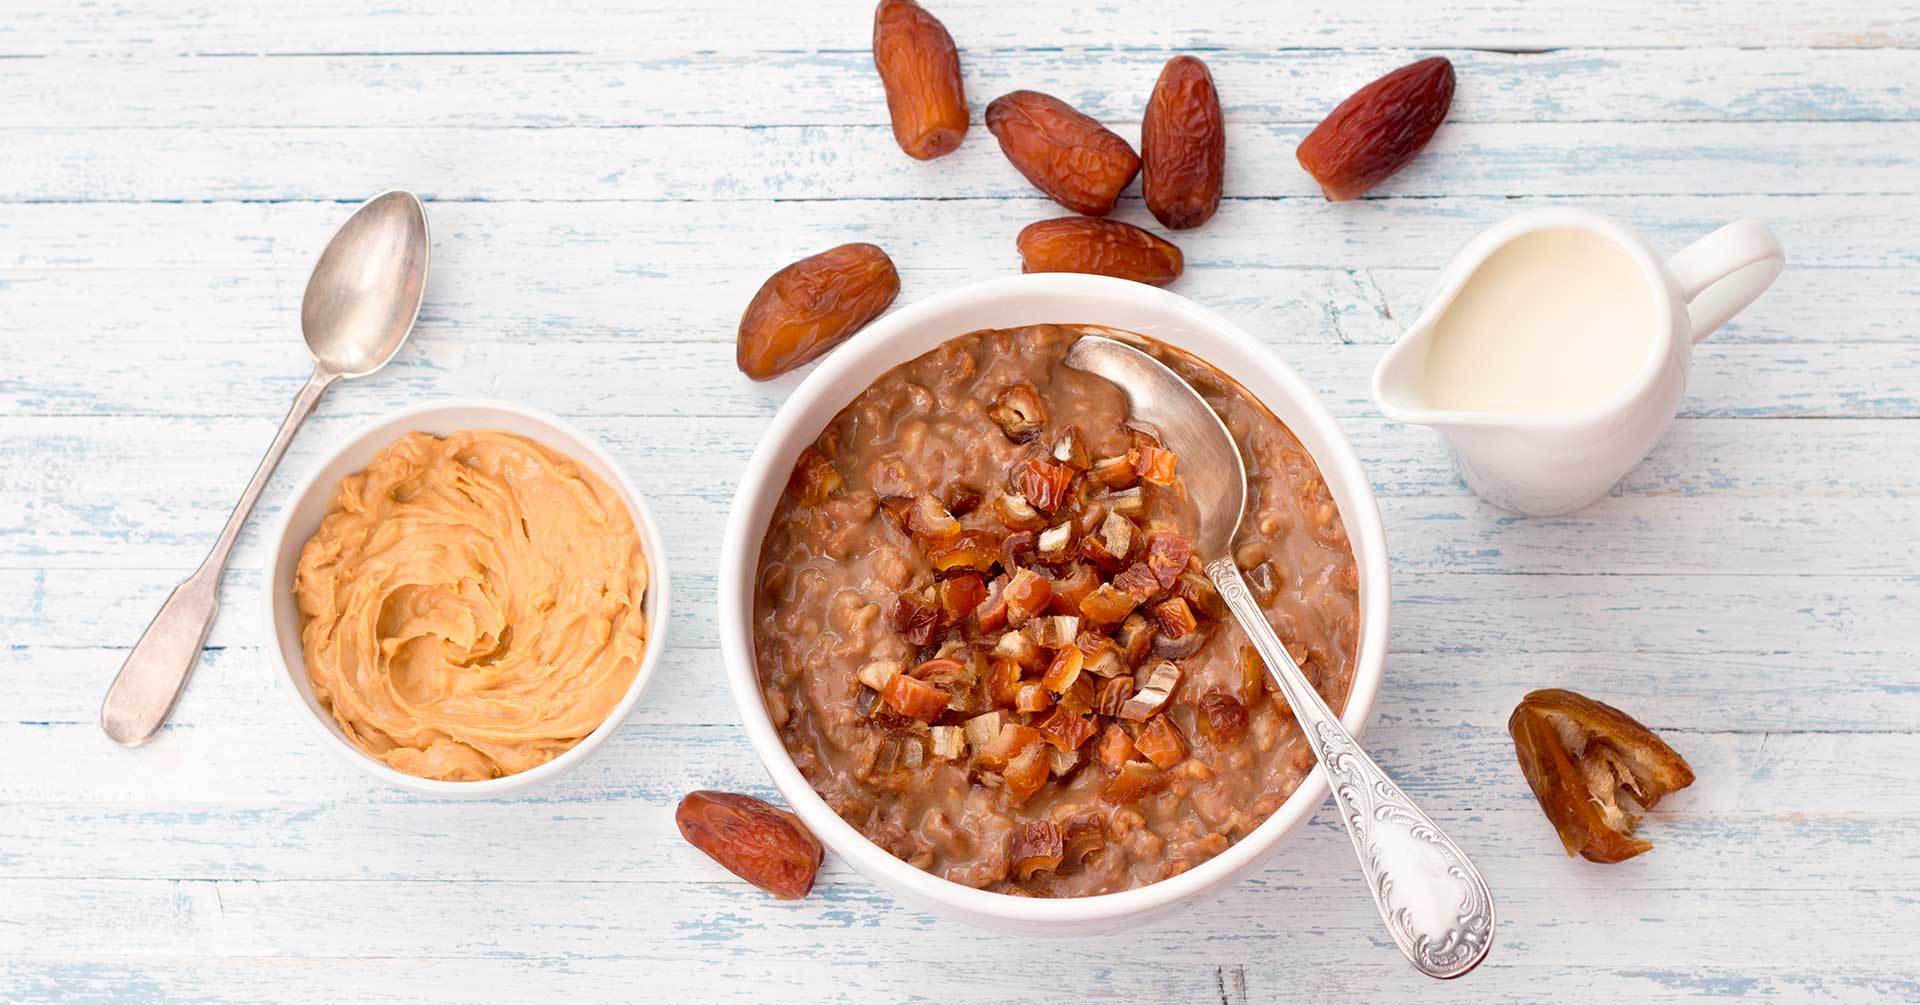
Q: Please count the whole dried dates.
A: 7